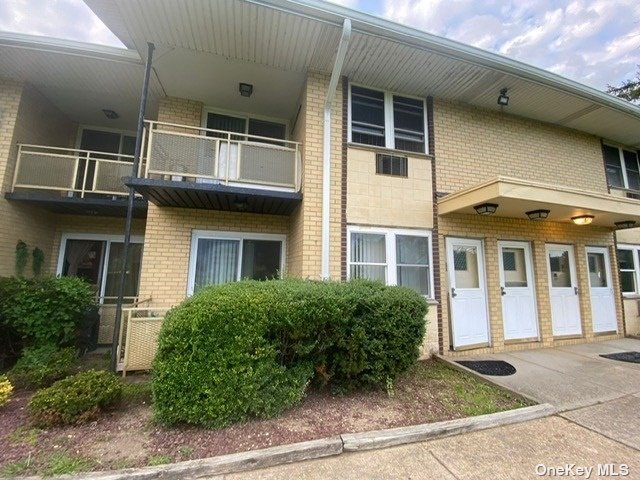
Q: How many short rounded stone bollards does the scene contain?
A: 0